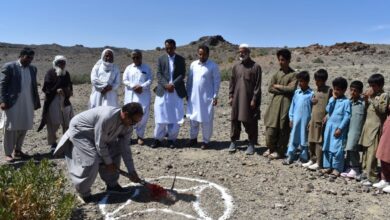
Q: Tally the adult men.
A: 8